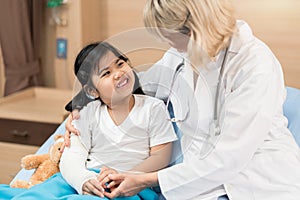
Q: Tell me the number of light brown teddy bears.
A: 1